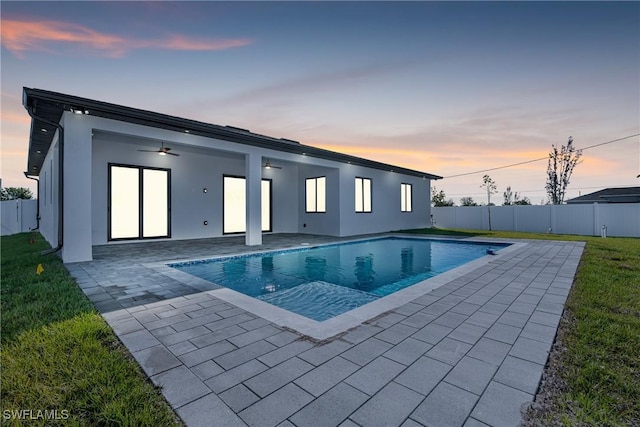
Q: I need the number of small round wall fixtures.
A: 2